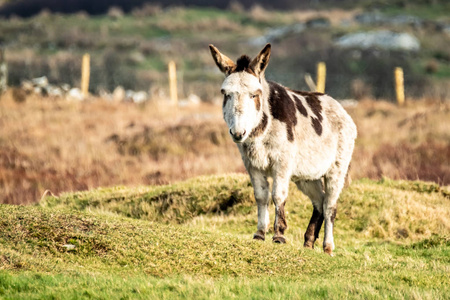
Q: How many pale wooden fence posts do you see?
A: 4